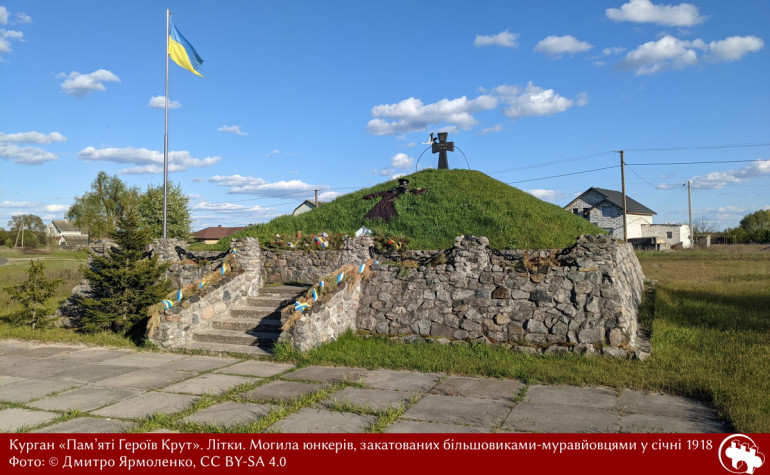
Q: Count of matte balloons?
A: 0